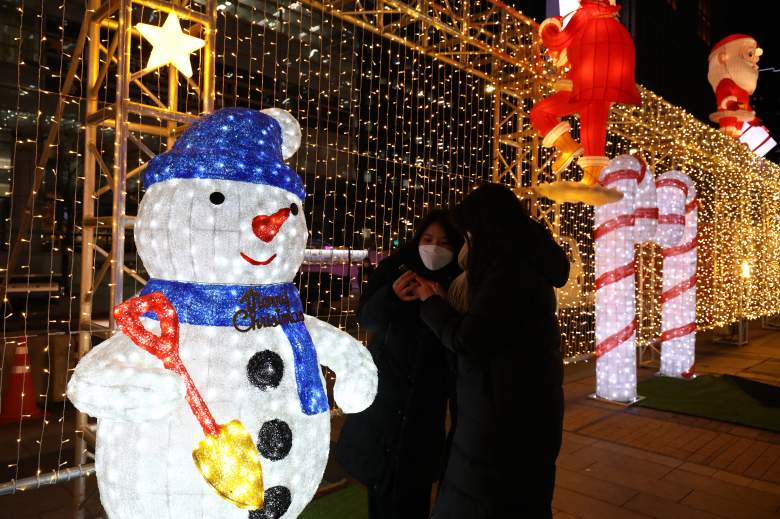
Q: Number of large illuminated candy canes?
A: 2